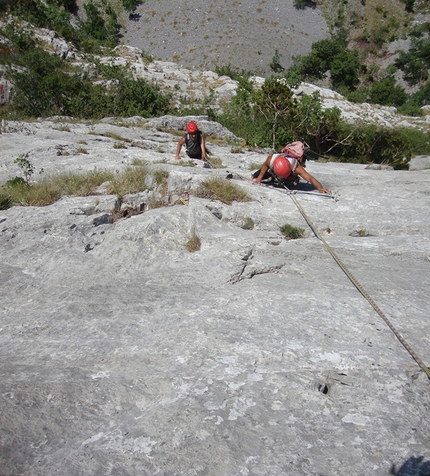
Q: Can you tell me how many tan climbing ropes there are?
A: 1